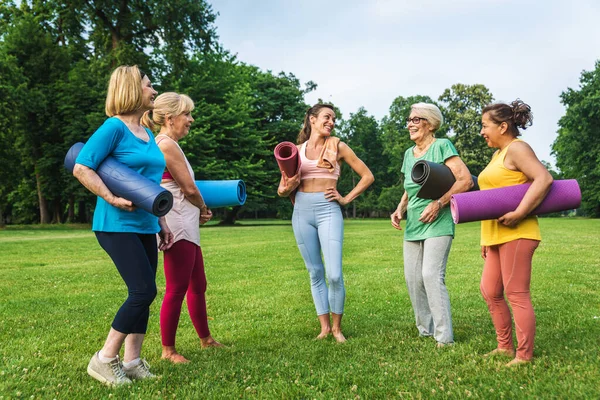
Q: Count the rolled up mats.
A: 5